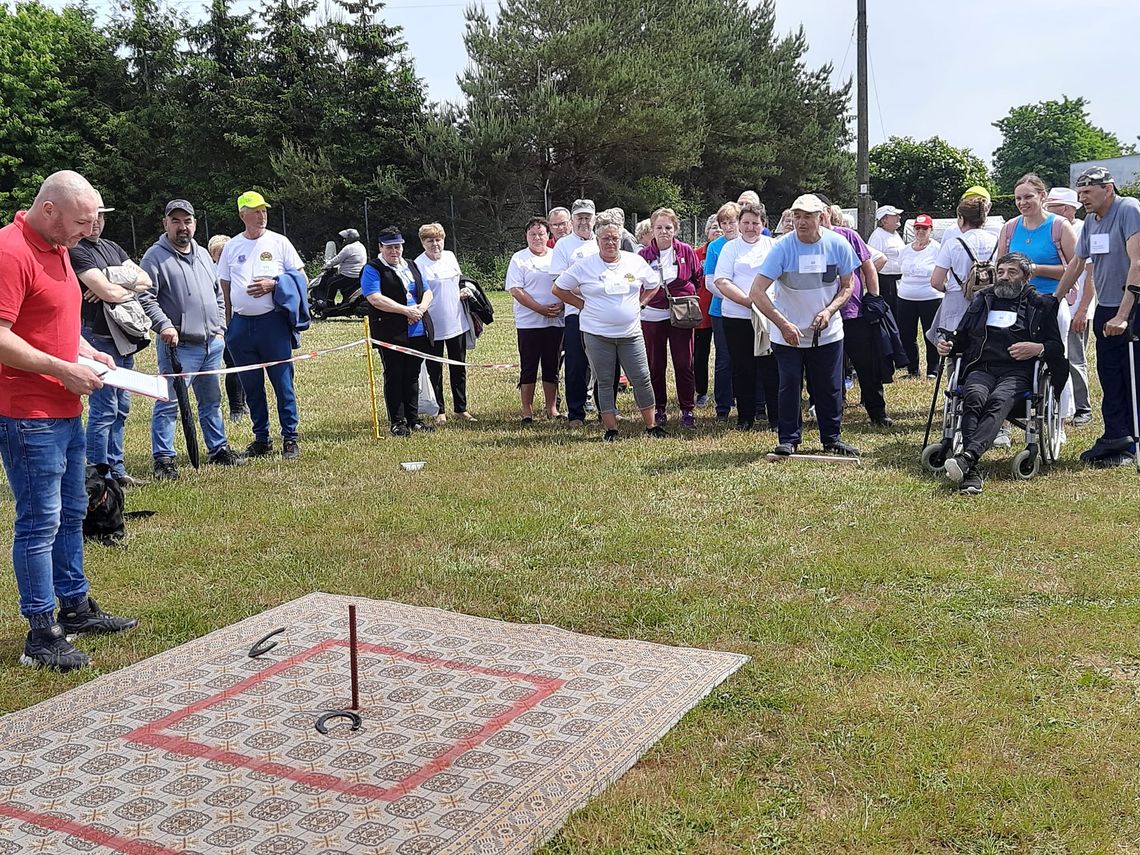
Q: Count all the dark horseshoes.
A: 2